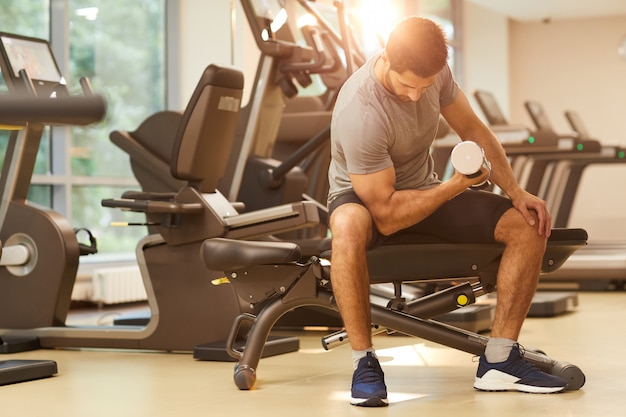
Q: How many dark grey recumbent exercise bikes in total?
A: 1